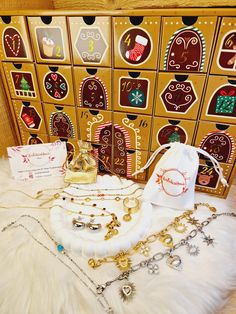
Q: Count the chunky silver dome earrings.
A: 2